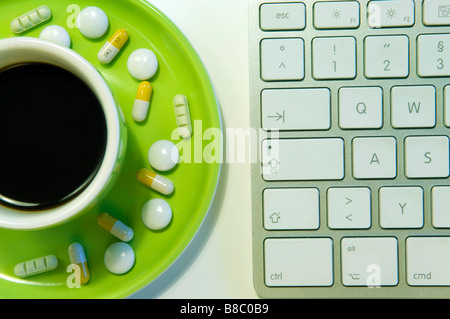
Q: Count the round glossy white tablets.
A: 6